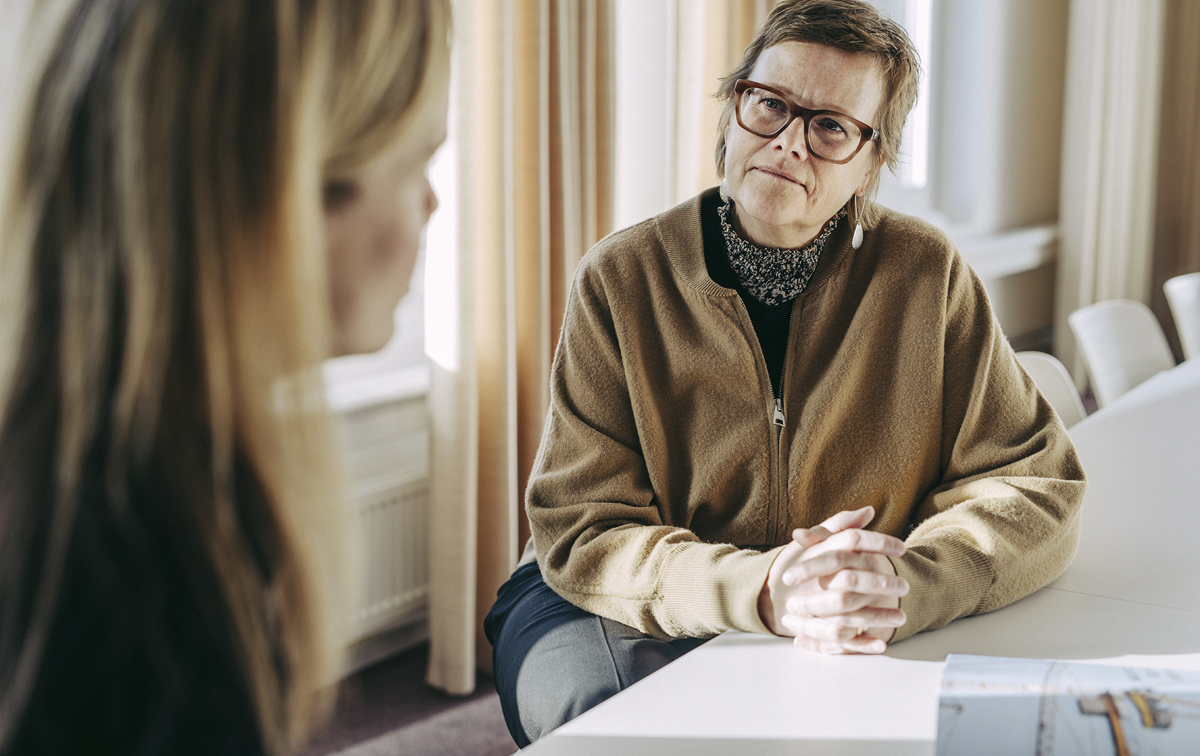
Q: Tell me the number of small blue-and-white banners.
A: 0